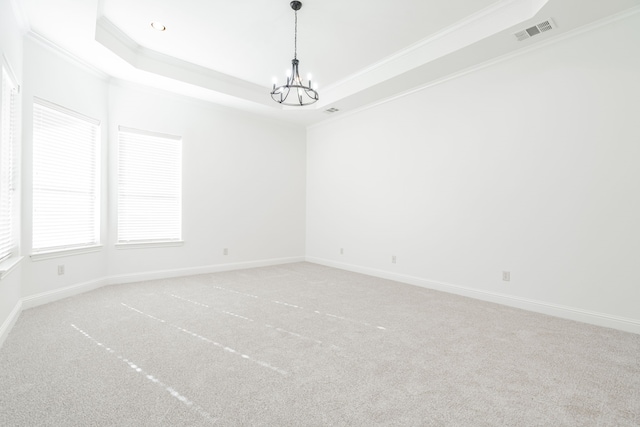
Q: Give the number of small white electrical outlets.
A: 5